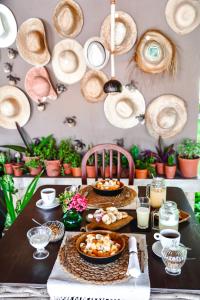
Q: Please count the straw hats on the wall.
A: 13